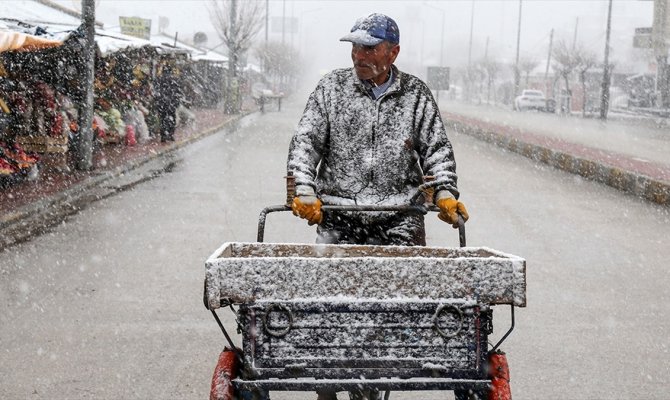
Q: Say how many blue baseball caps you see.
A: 1